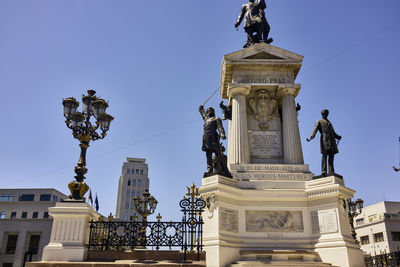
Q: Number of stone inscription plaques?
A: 3